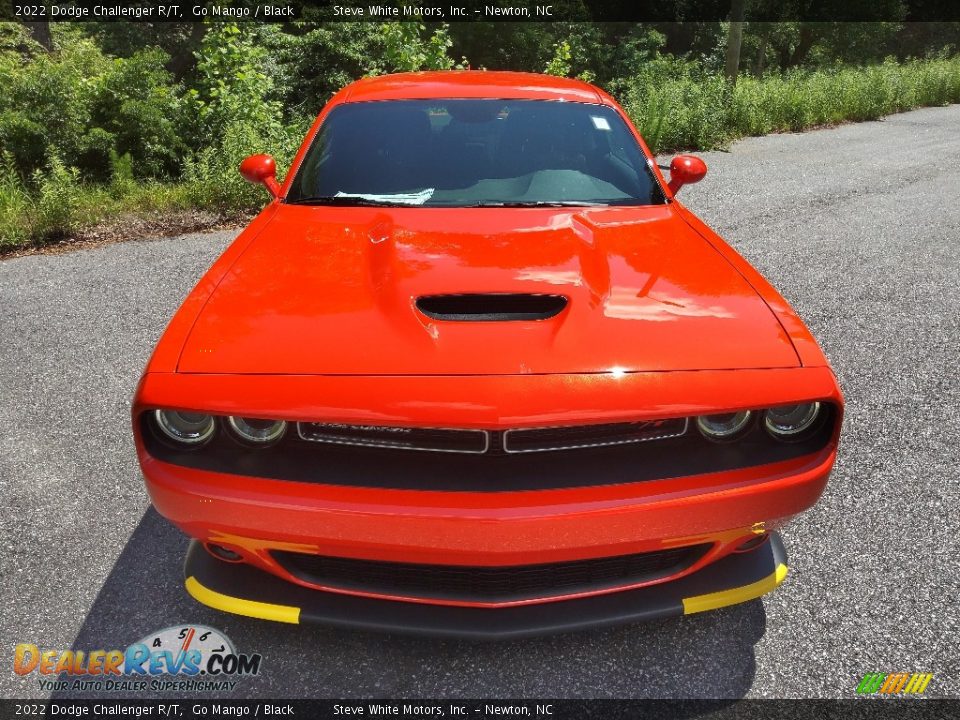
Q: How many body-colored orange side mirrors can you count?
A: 2